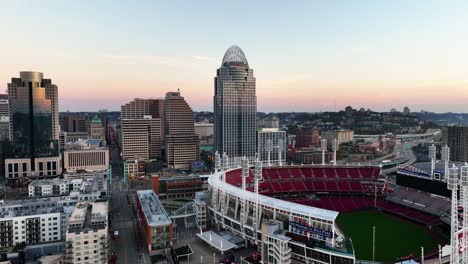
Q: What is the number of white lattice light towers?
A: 12